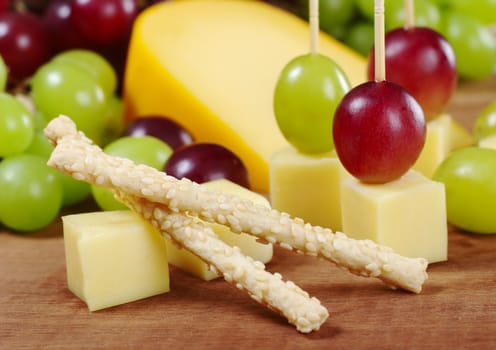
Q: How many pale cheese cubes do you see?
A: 5